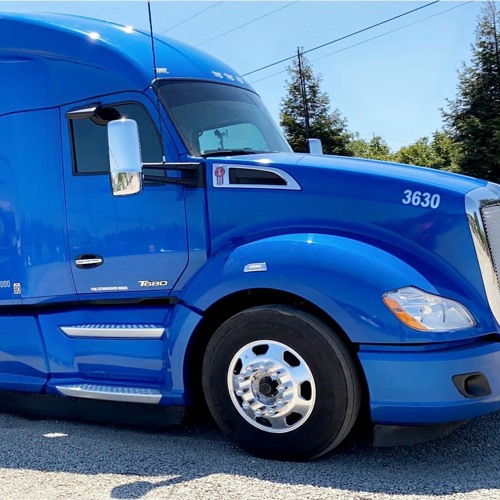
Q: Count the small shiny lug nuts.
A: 10